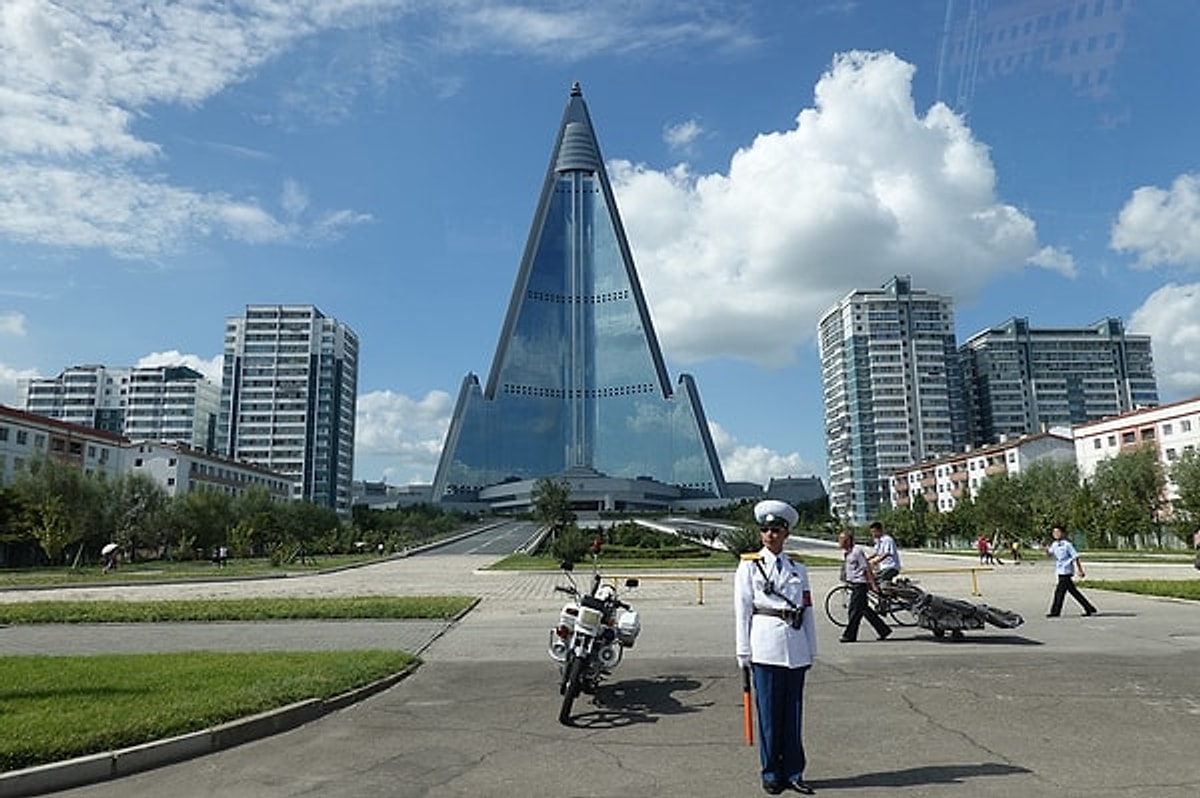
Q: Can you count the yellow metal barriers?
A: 2